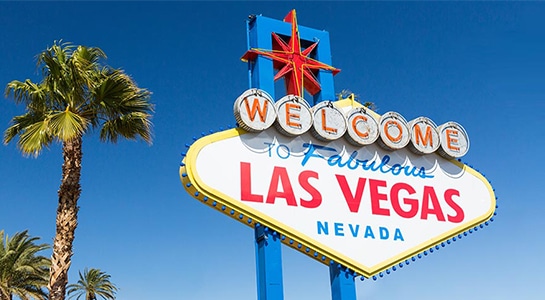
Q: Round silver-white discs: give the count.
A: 7